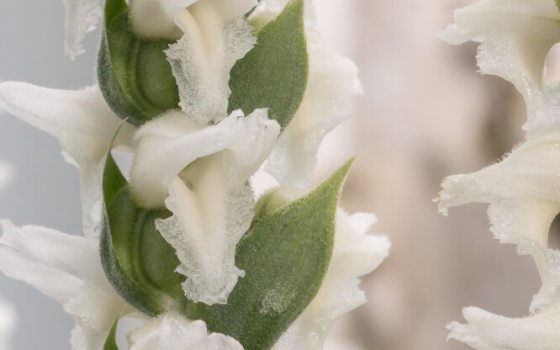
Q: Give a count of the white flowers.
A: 11